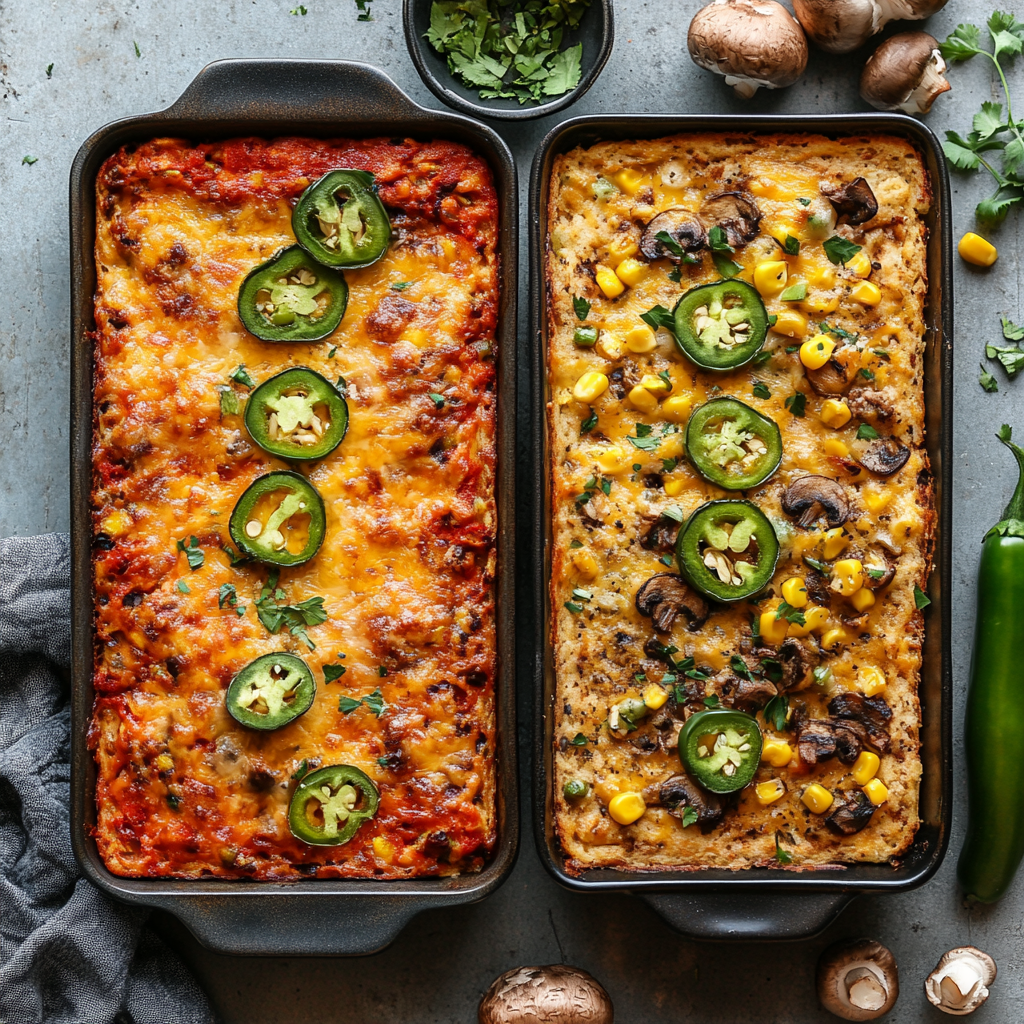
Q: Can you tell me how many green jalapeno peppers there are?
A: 11